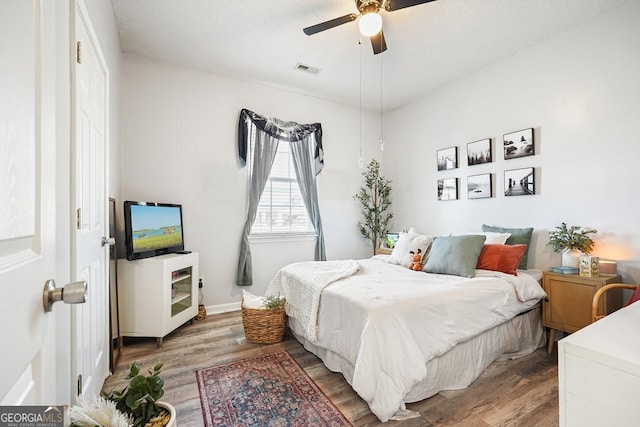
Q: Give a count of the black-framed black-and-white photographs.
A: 6